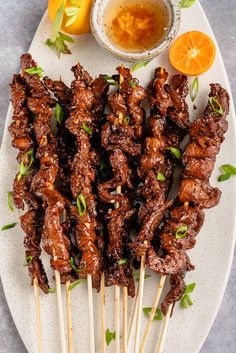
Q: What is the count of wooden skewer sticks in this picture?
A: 11